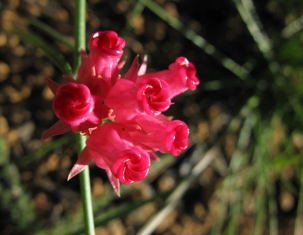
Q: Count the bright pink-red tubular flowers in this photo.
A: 6